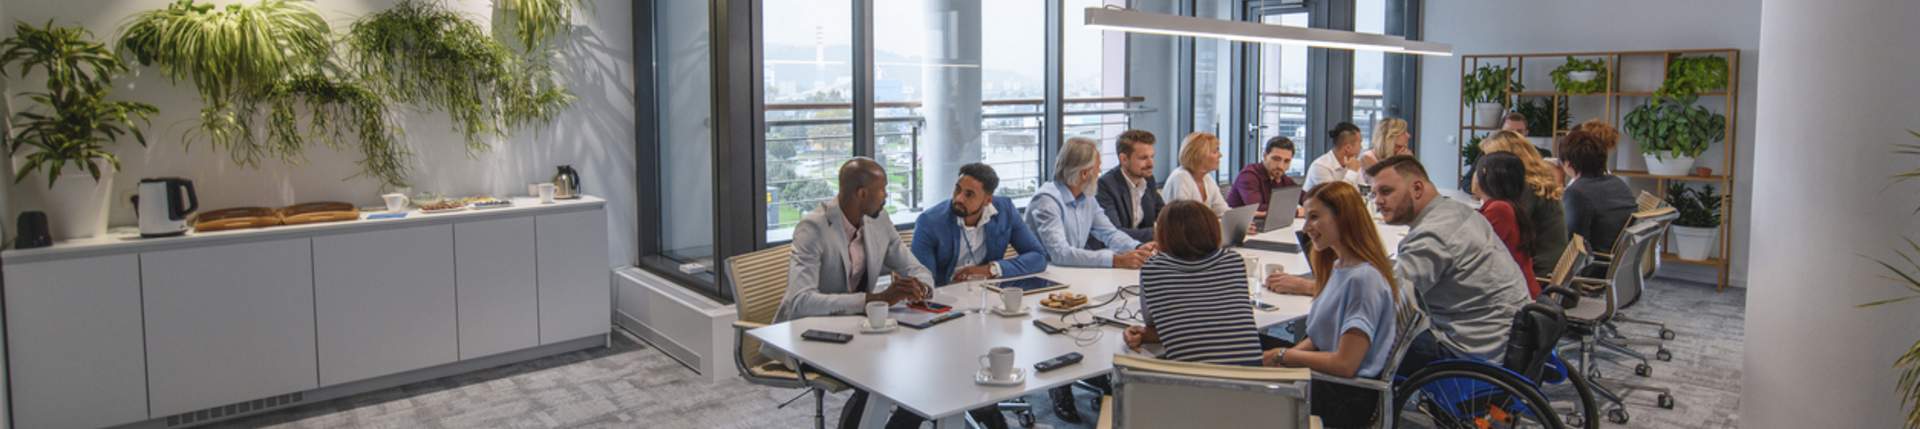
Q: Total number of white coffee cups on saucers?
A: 3